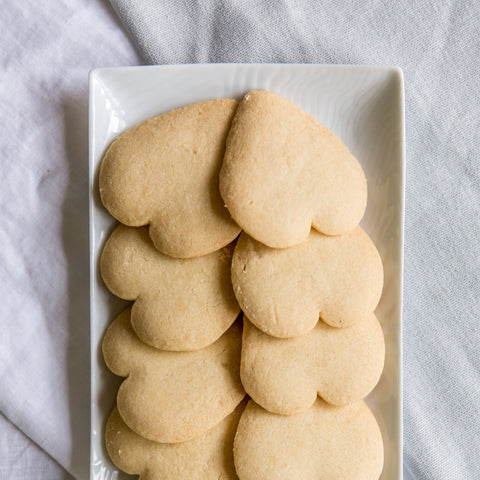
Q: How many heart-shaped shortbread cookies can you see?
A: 8